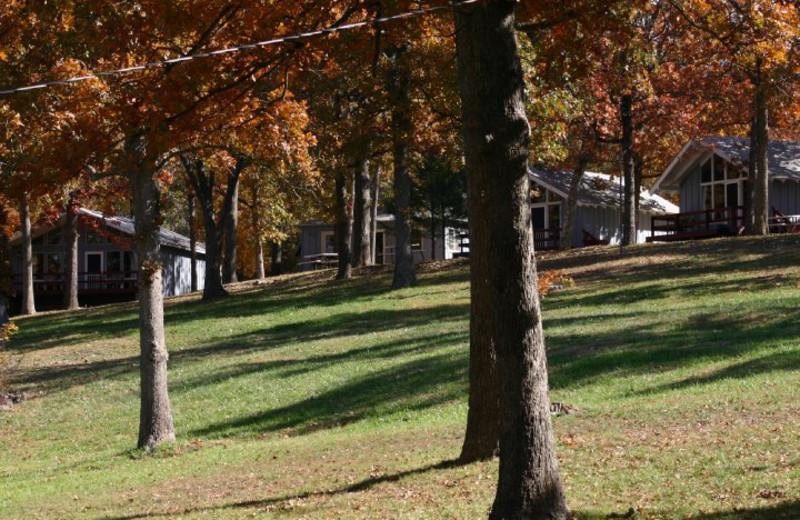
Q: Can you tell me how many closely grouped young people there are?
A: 0